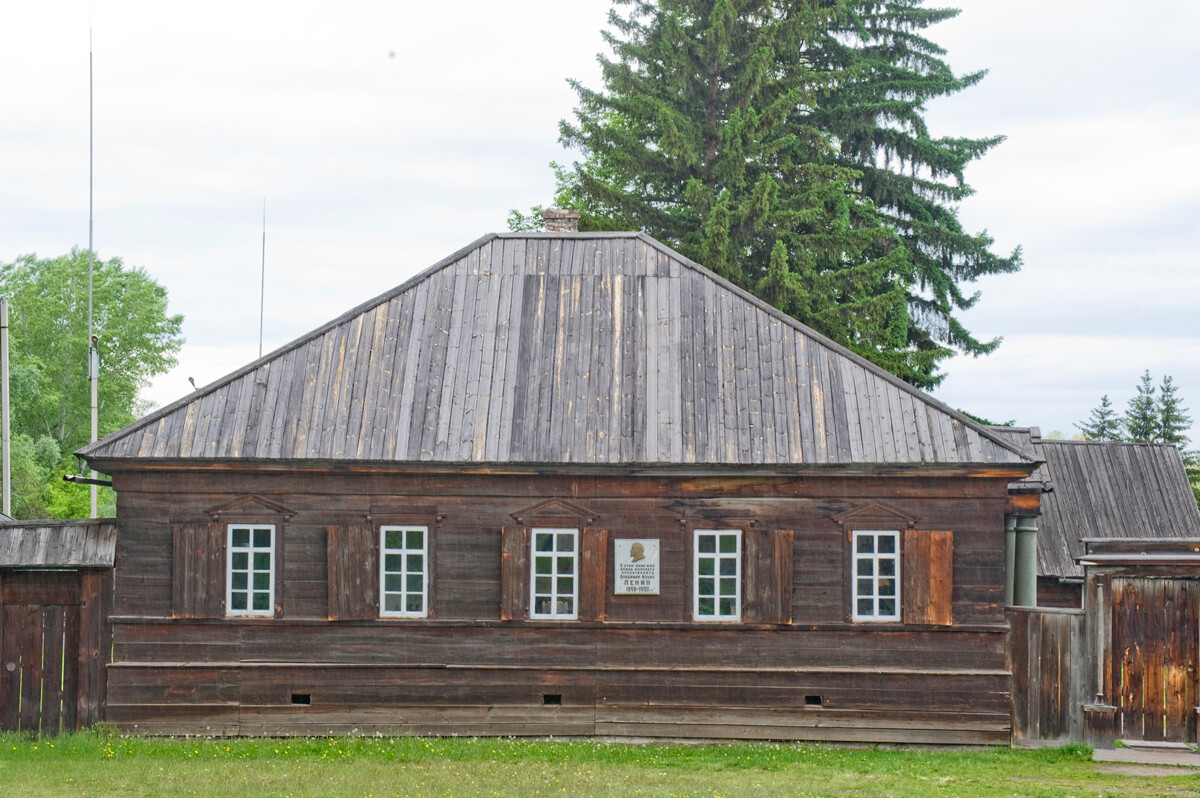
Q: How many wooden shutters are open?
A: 6